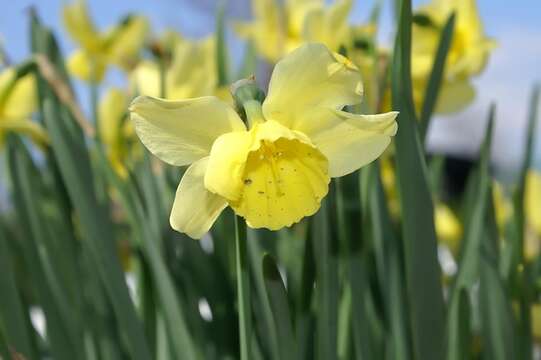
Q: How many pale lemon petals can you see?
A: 4